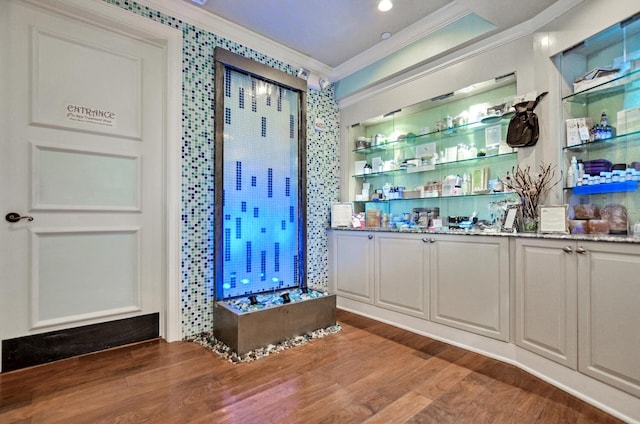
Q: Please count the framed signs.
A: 3